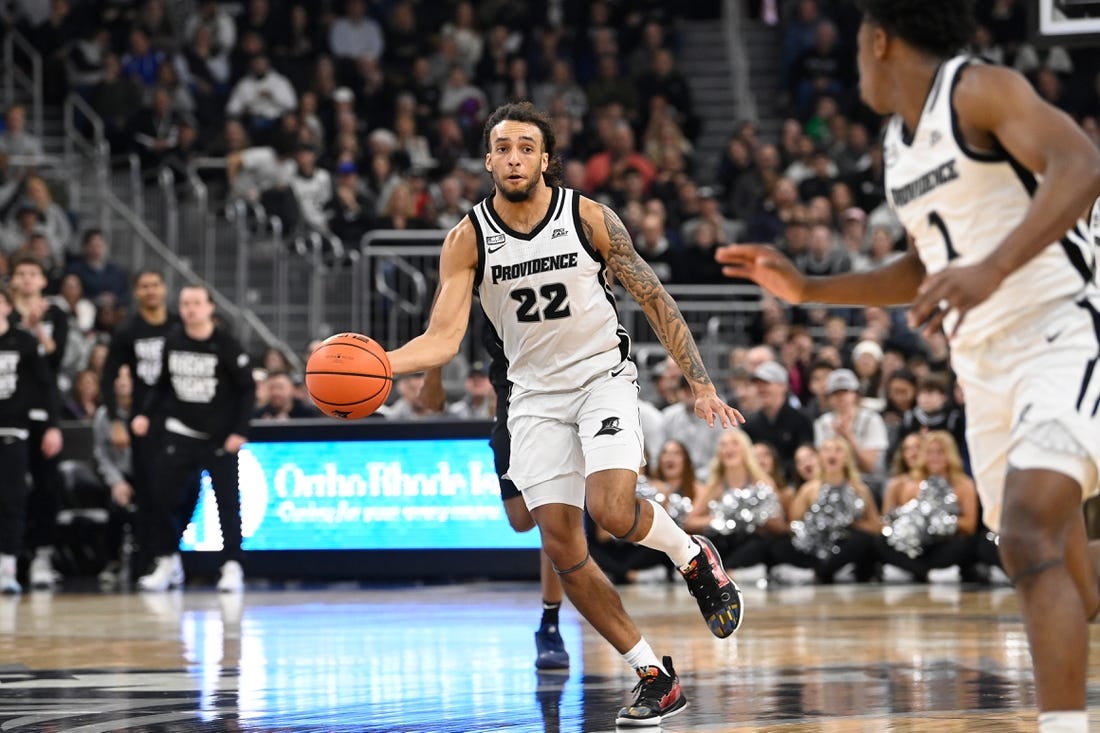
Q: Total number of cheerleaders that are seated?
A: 7